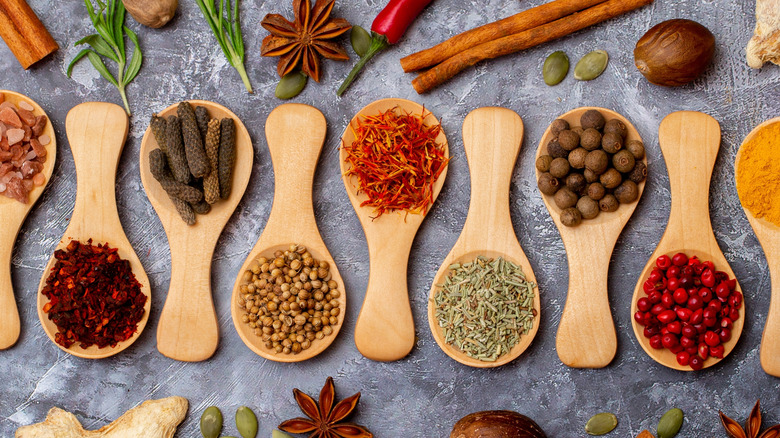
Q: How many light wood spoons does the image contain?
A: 9